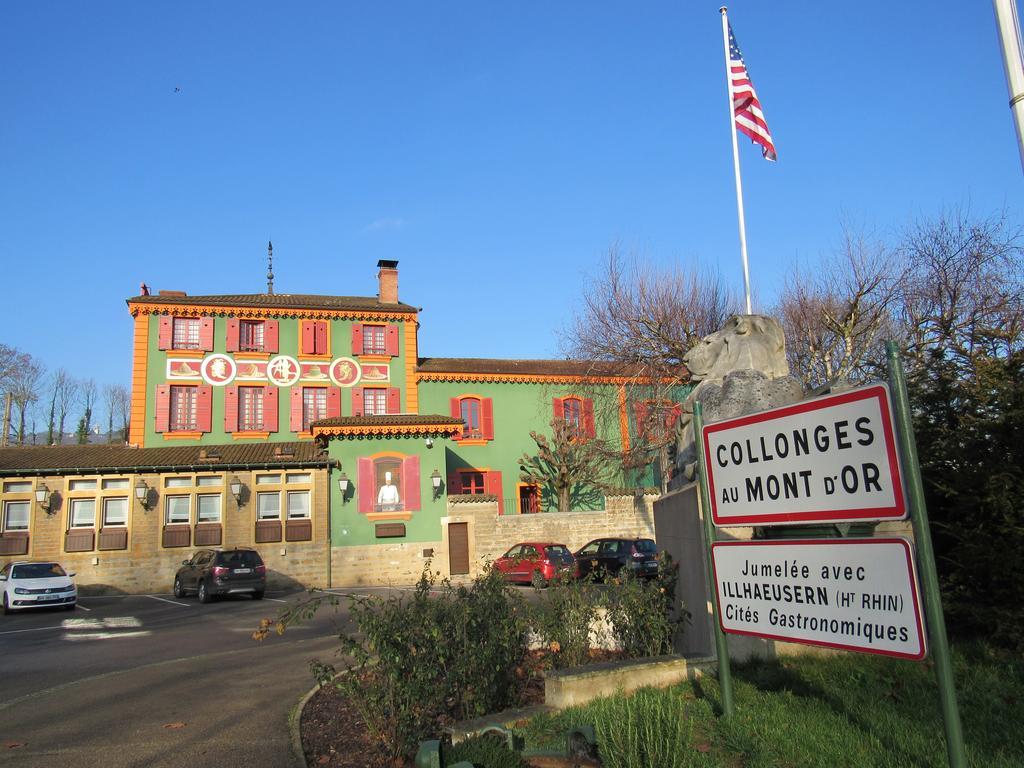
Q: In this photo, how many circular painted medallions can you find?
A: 3